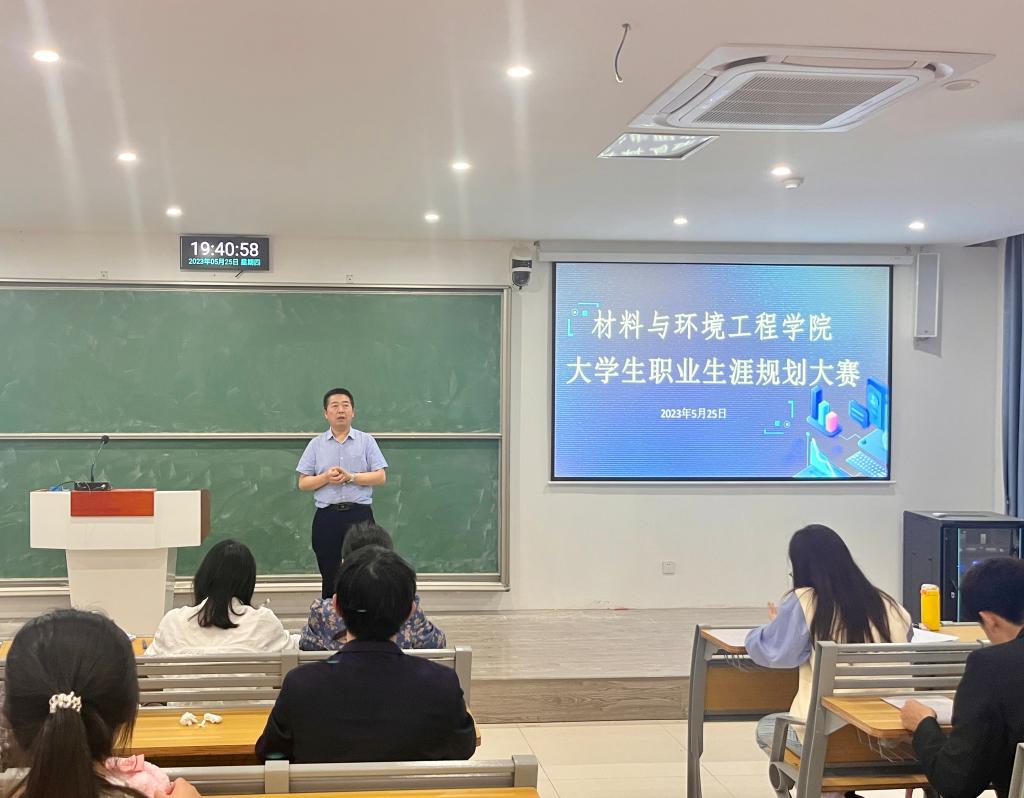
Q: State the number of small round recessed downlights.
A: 9